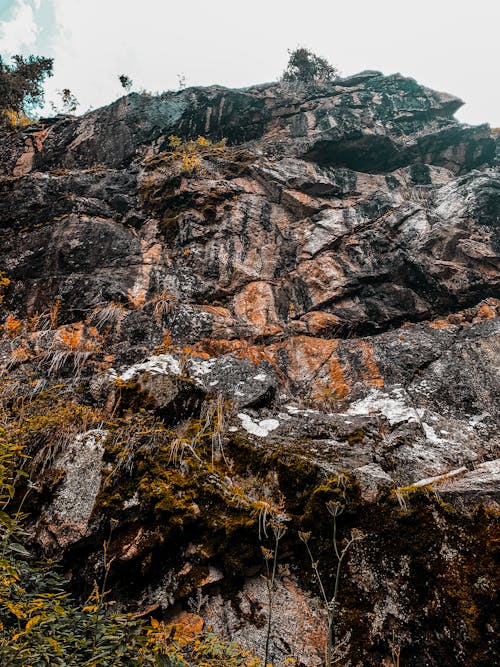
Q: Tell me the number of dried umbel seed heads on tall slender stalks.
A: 5